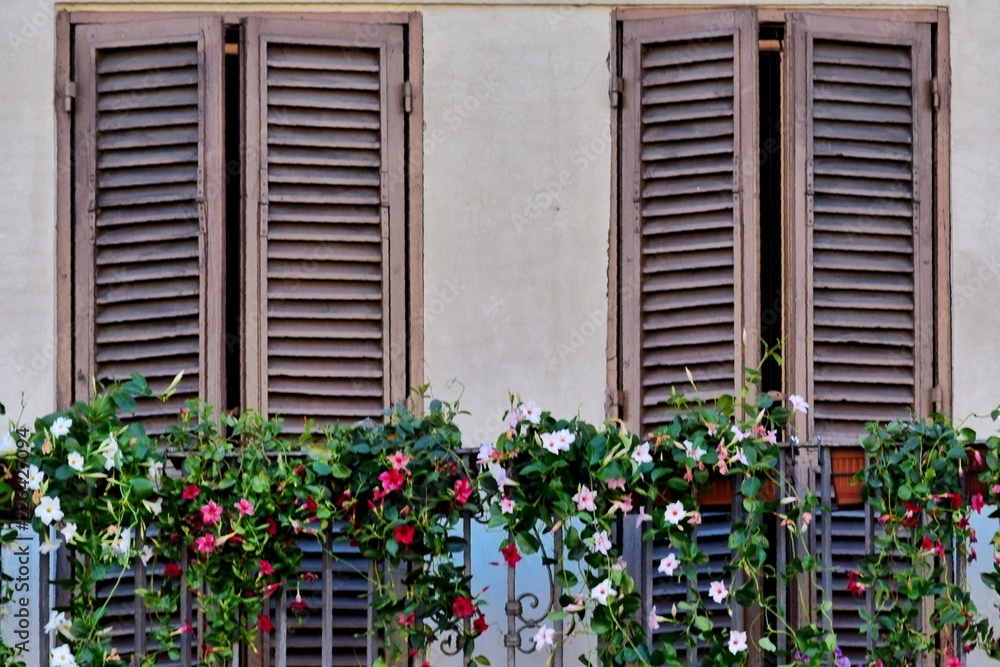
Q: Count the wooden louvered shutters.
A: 4